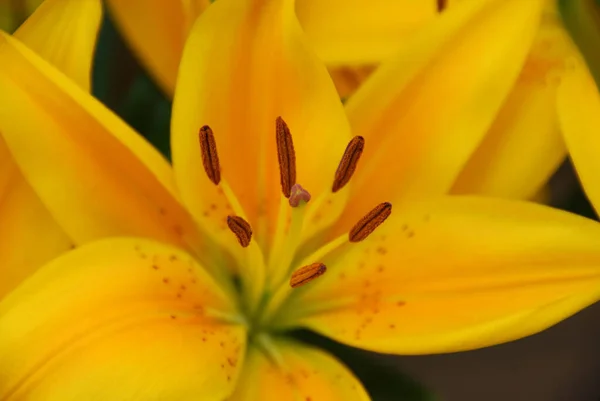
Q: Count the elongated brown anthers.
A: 6